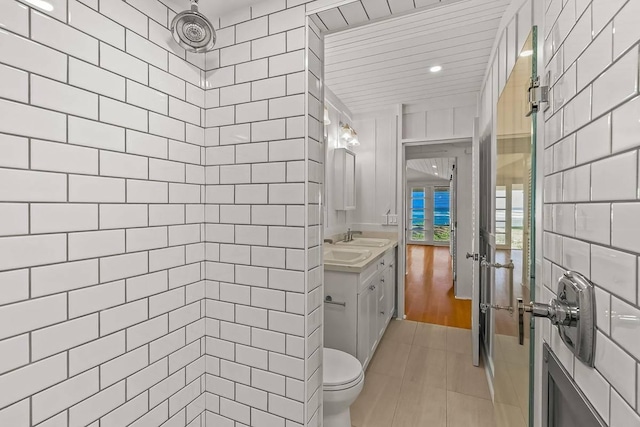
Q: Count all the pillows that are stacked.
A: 0